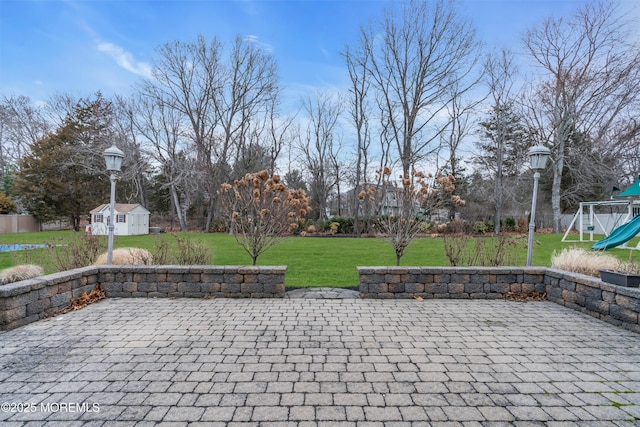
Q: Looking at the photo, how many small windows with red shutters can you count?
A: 2